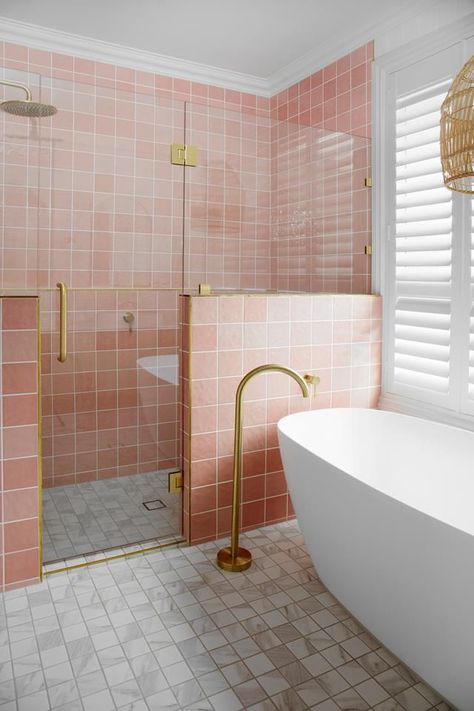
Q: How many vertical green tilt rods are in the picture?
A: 0